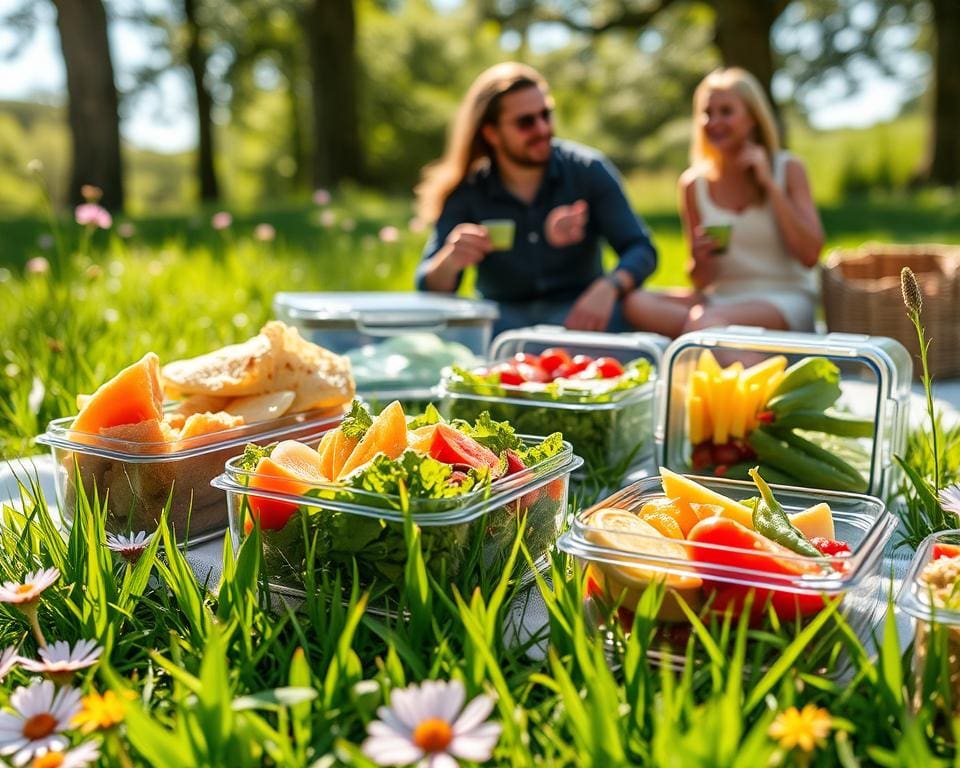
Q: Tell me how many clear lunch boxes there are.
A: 7